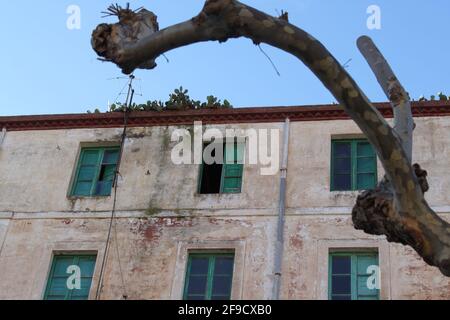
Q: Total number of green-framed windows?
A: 6